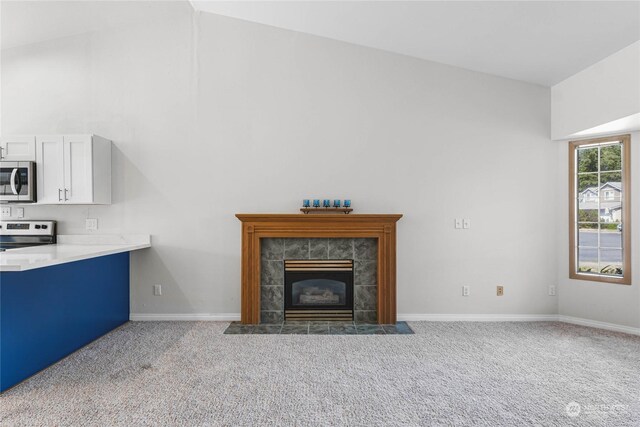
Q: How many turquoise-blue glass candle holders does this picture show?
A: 5